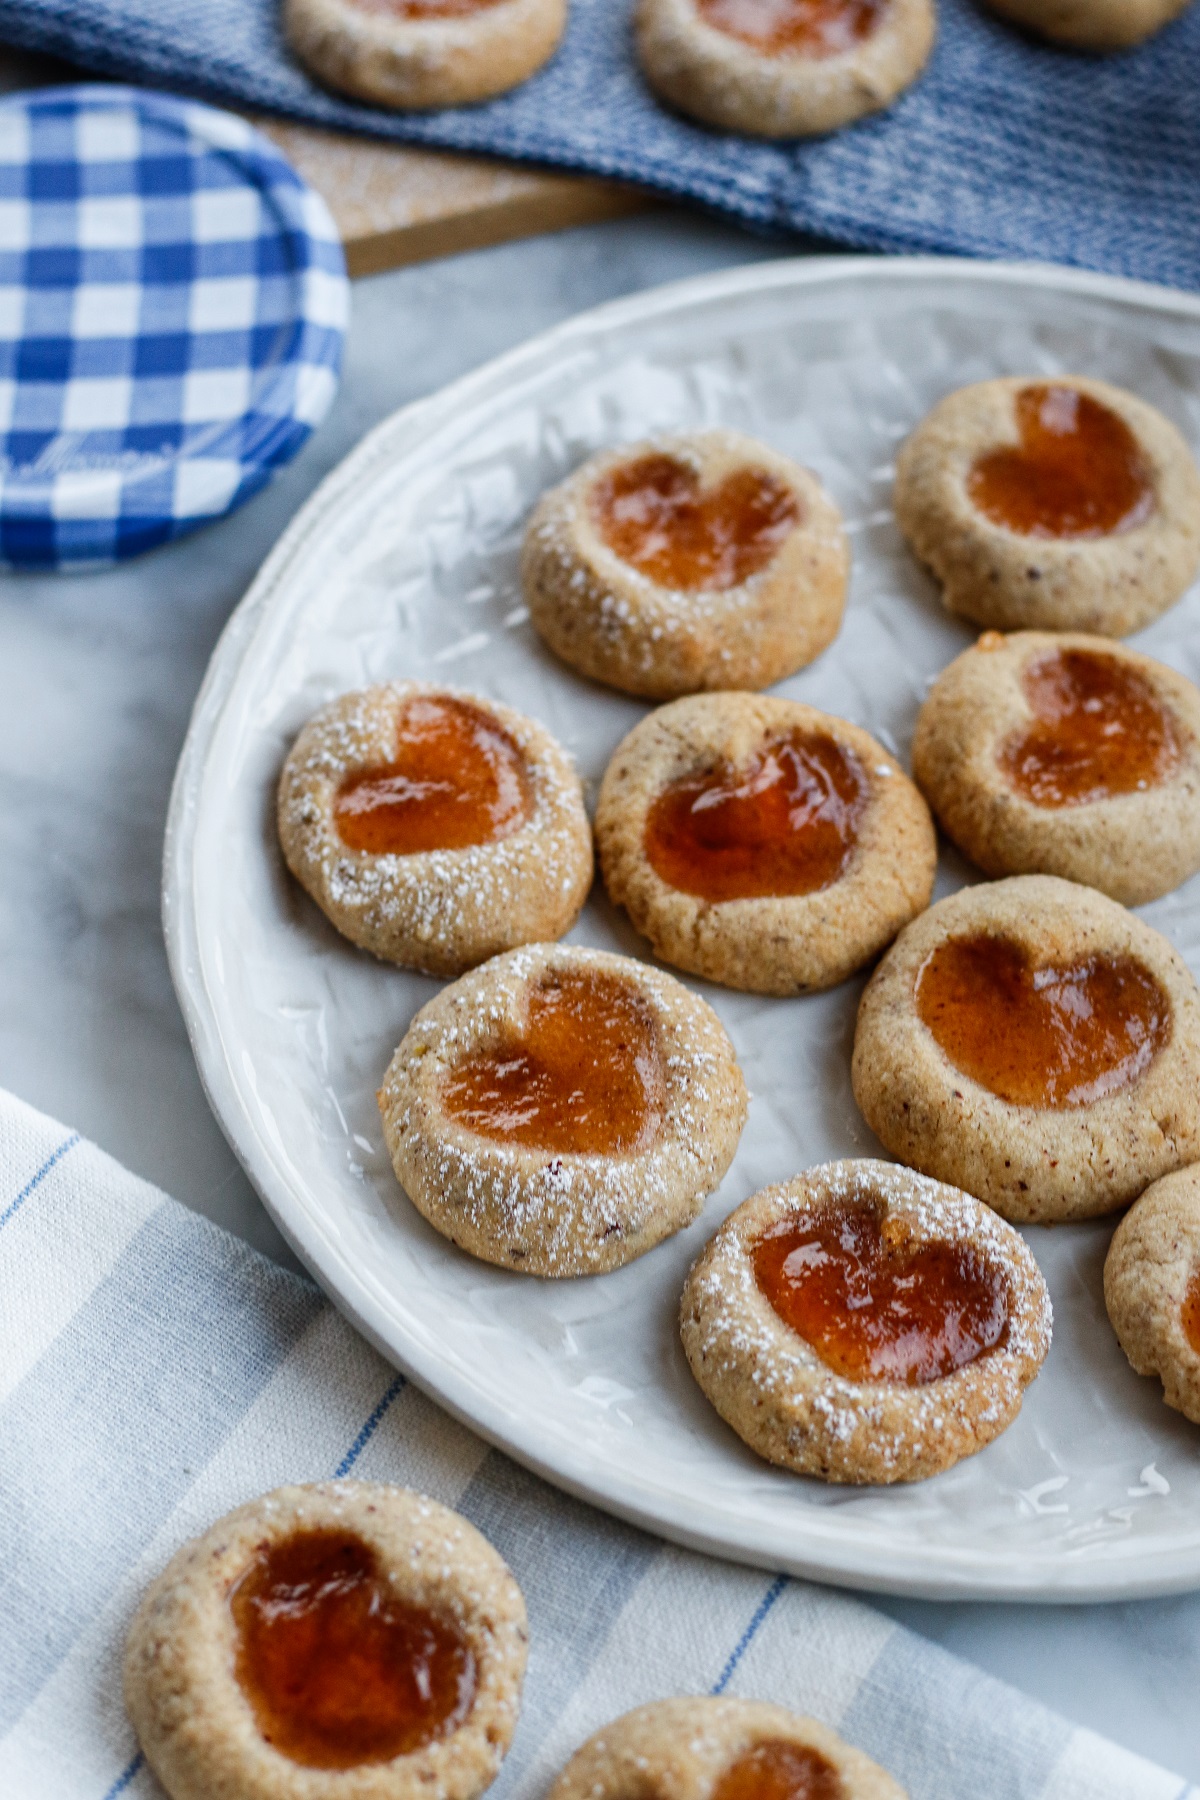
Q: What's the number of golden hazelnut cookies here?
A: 14